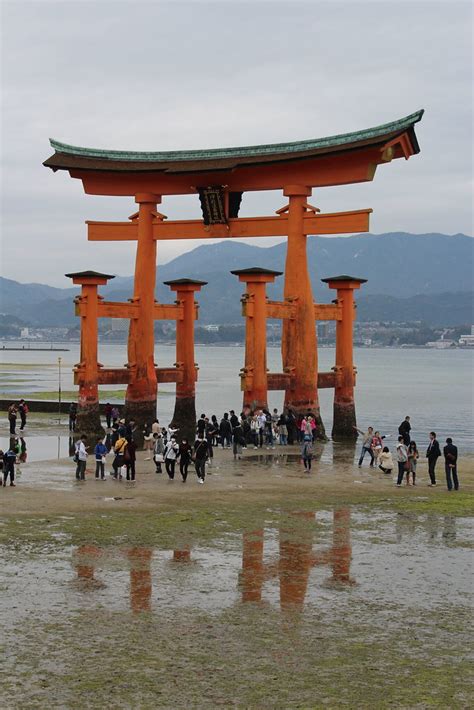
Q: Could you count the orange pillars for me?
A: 6